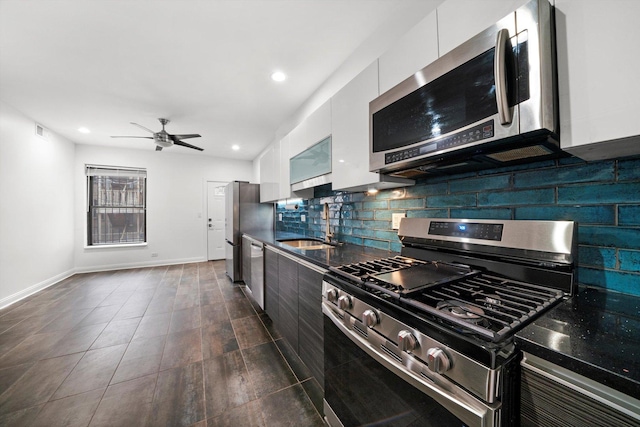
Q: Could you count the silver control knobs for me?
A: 5